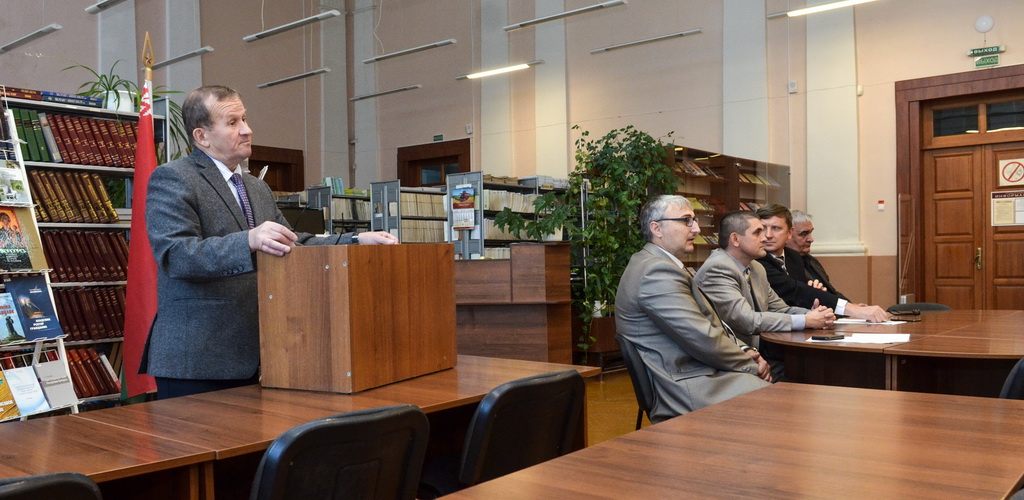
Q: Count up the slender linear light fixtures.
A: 11